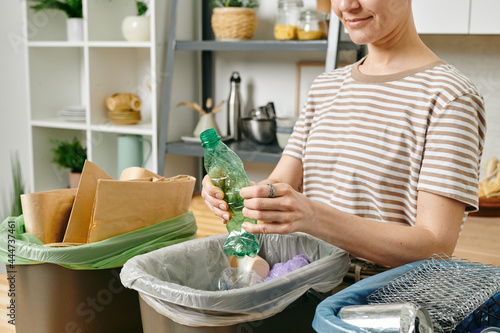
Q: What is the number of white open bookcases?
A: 1